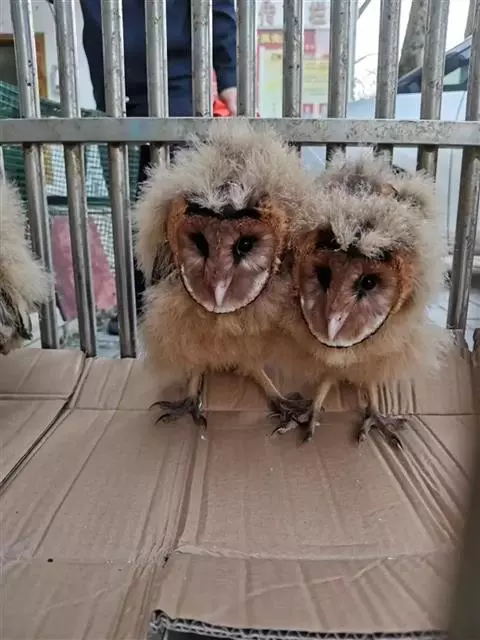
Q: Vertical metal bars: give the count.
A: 11